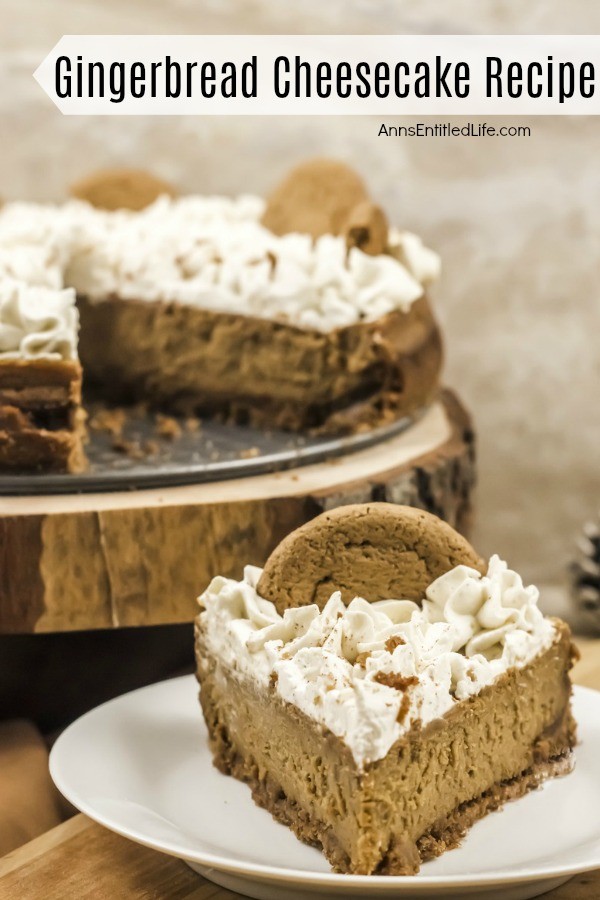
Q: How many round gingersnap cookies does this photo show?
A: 3